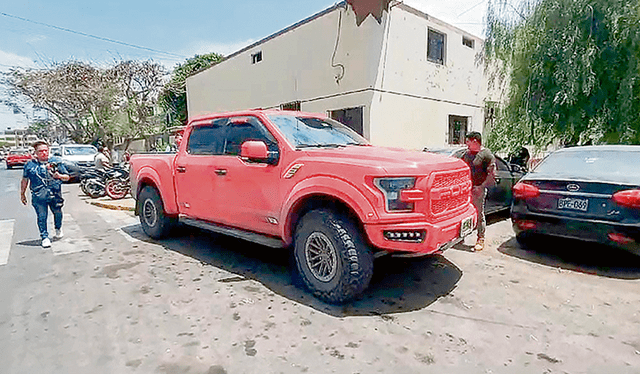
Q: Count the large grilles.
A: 1